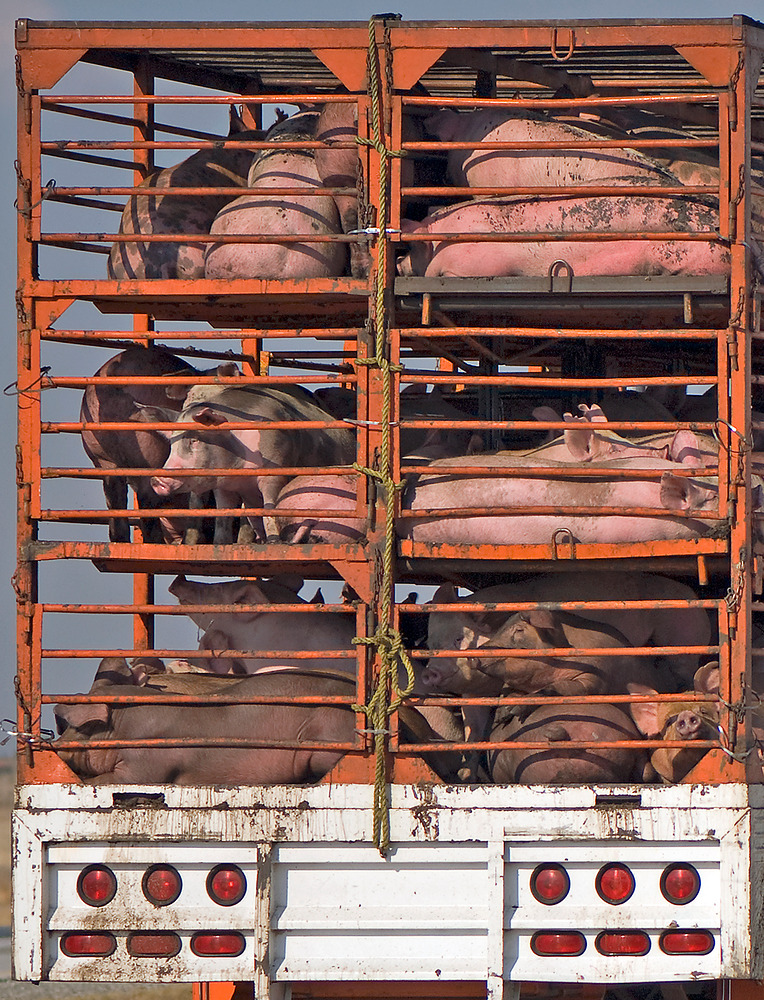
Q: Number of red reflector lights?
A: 12